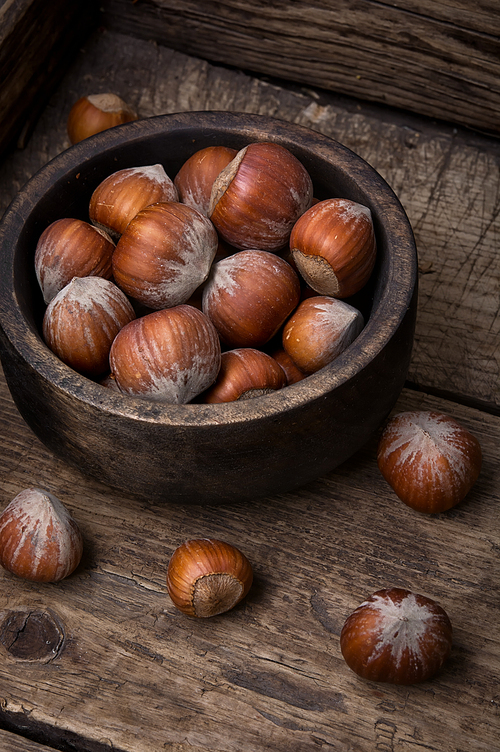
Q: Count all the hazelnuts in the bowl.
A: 12